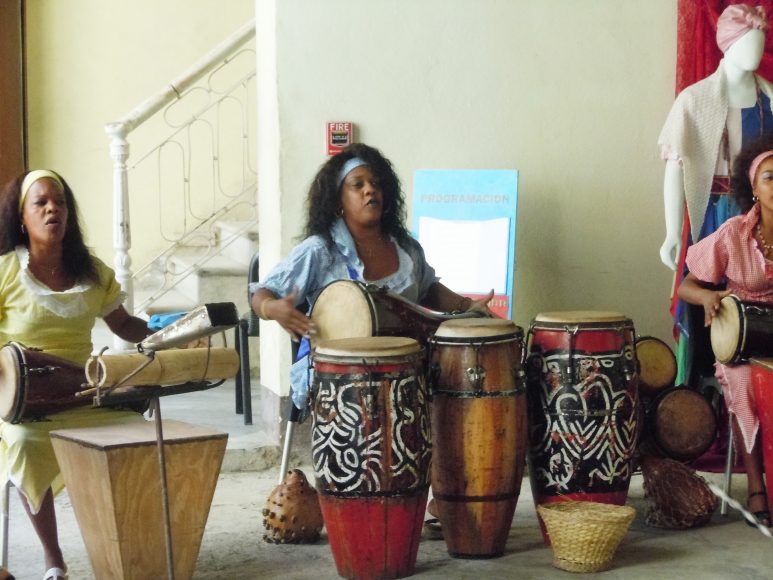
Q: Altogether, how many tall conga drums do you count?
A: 3